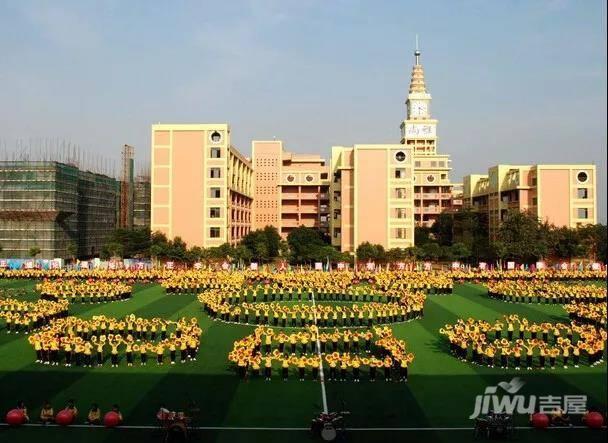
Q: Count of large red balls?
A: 5